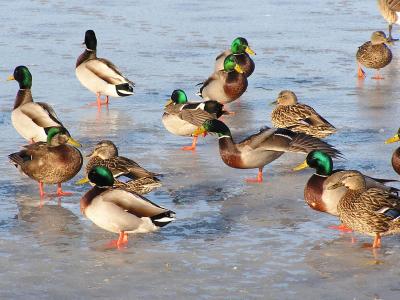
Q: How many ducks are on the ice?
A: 15